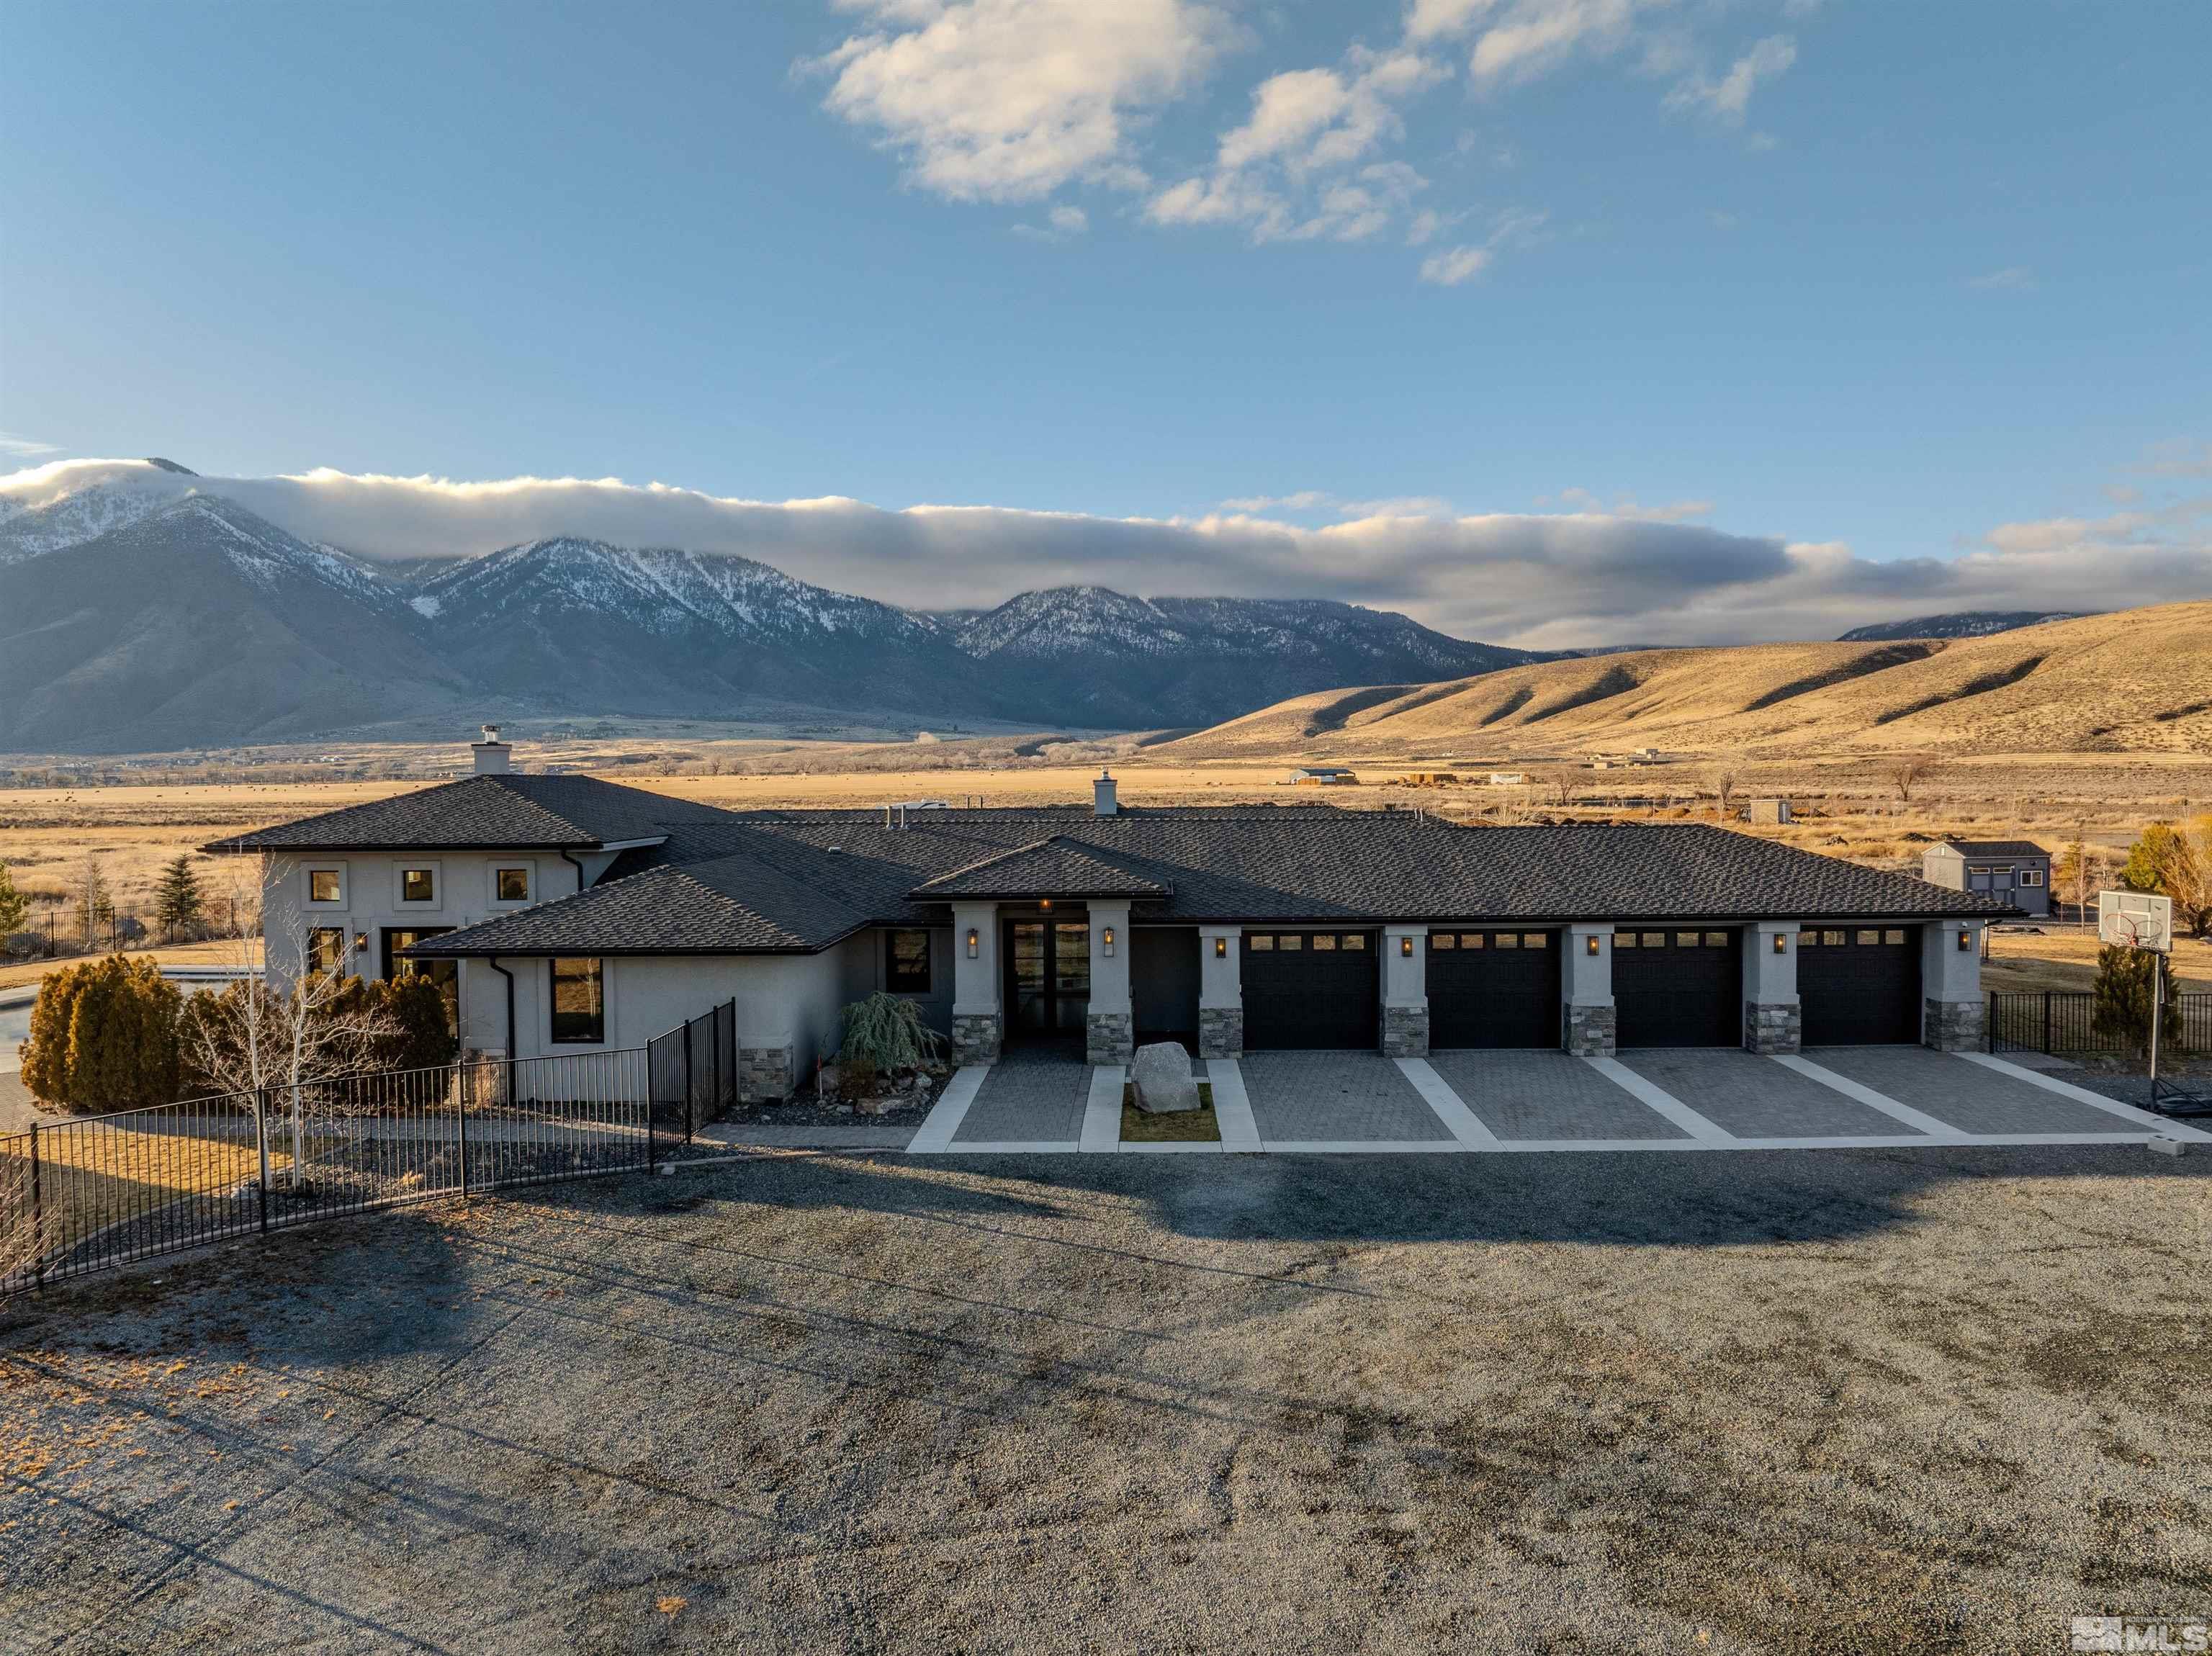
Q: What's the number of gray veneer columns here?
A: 7